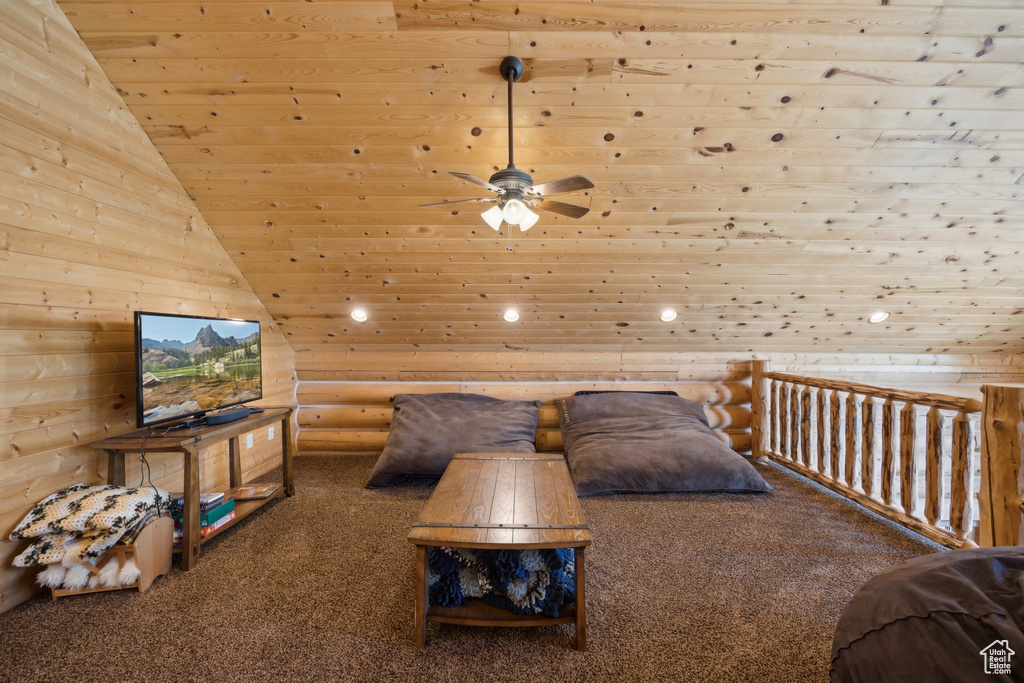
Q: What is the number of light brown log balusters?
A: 12